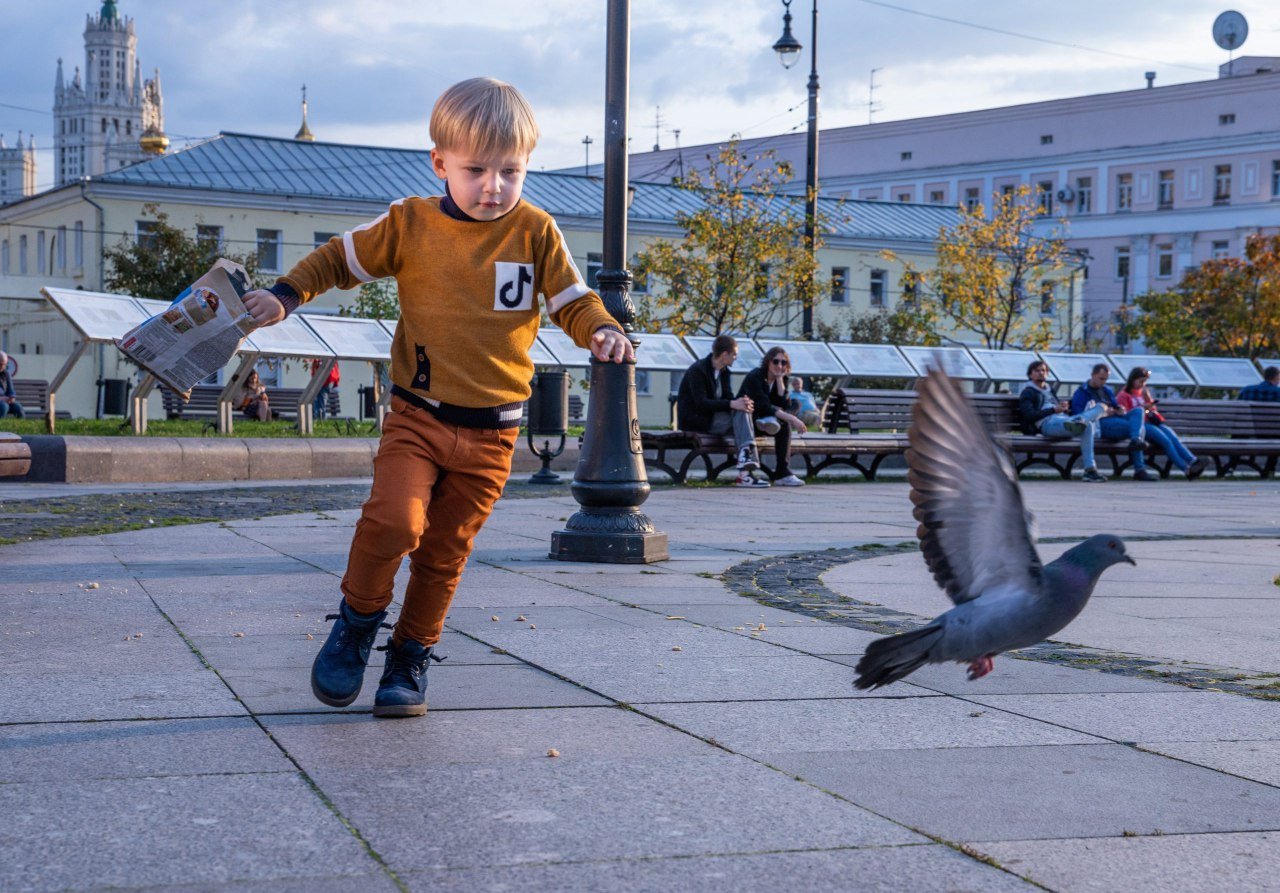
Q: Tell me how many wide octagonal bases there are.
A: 1